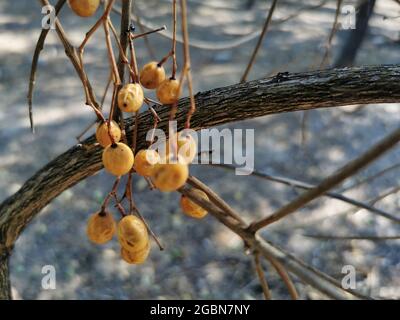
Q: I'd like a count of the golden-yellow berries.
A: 13